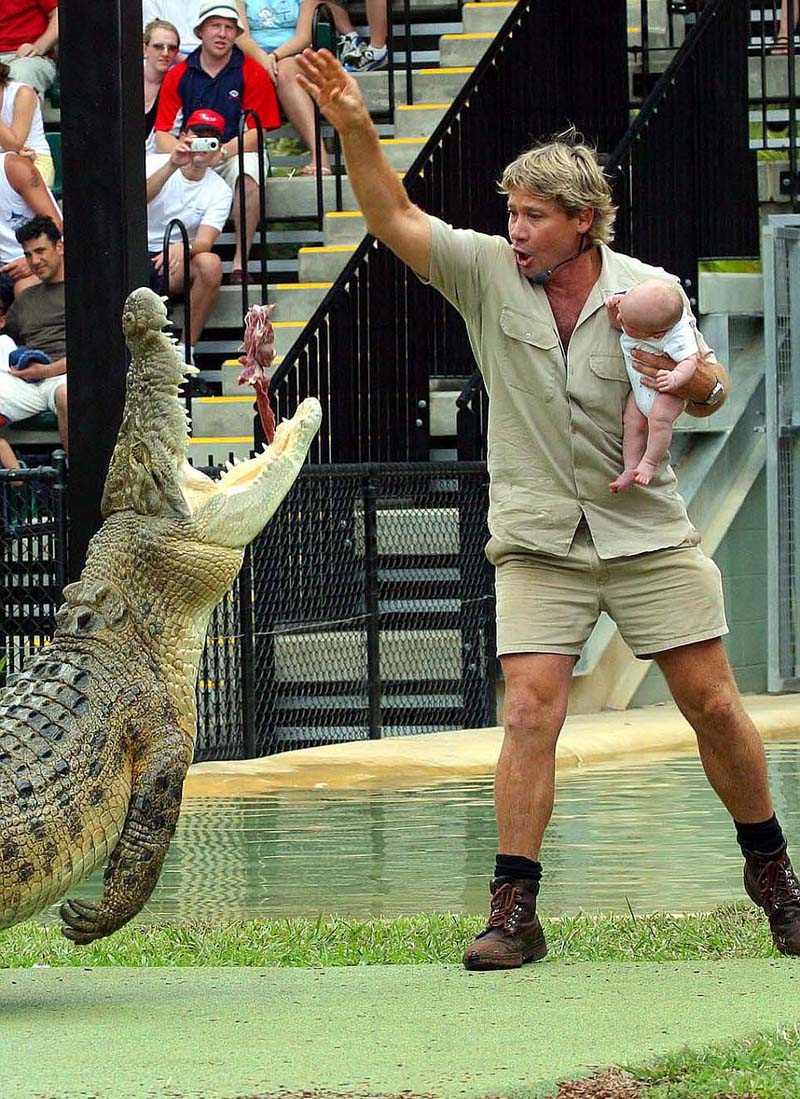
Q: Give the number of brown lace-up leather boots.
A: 2